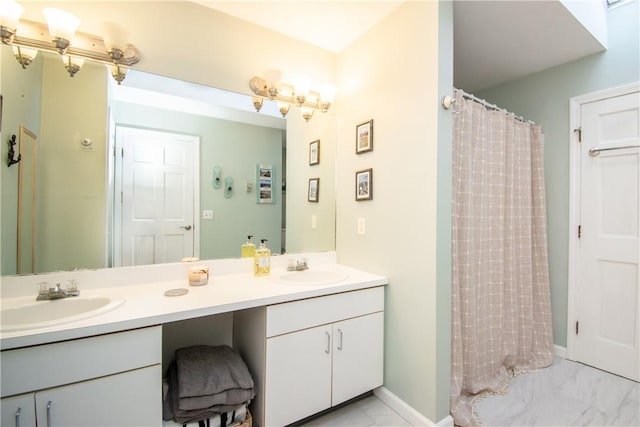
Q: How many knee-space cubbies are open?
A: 1